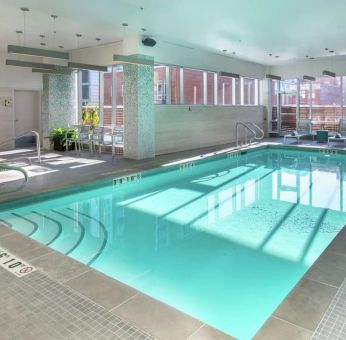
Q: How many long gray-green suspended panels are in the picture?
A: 9